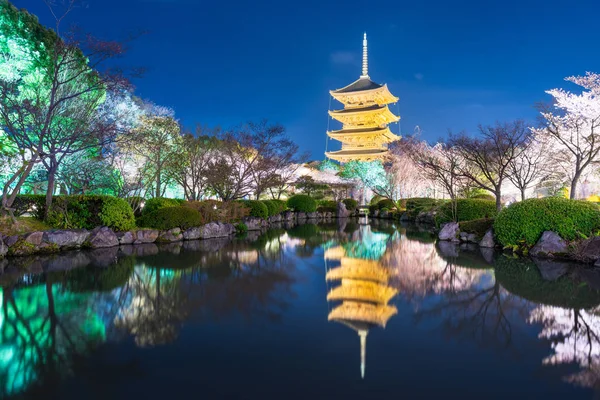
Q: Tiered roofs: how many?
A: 4